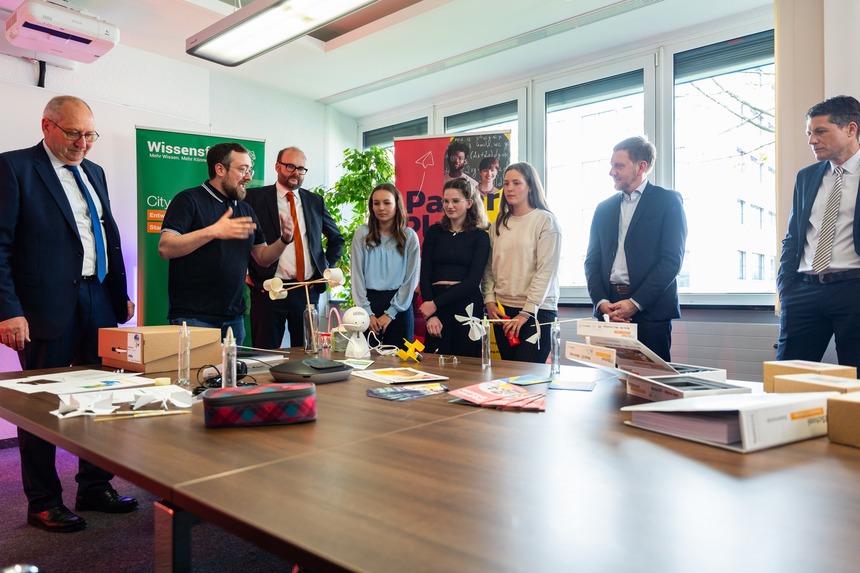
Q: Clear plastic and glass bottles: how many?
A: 5